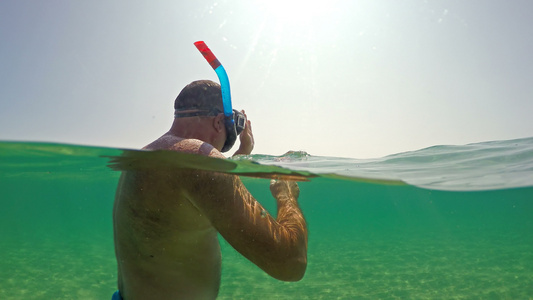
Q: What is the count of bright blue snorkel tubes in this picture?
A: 1